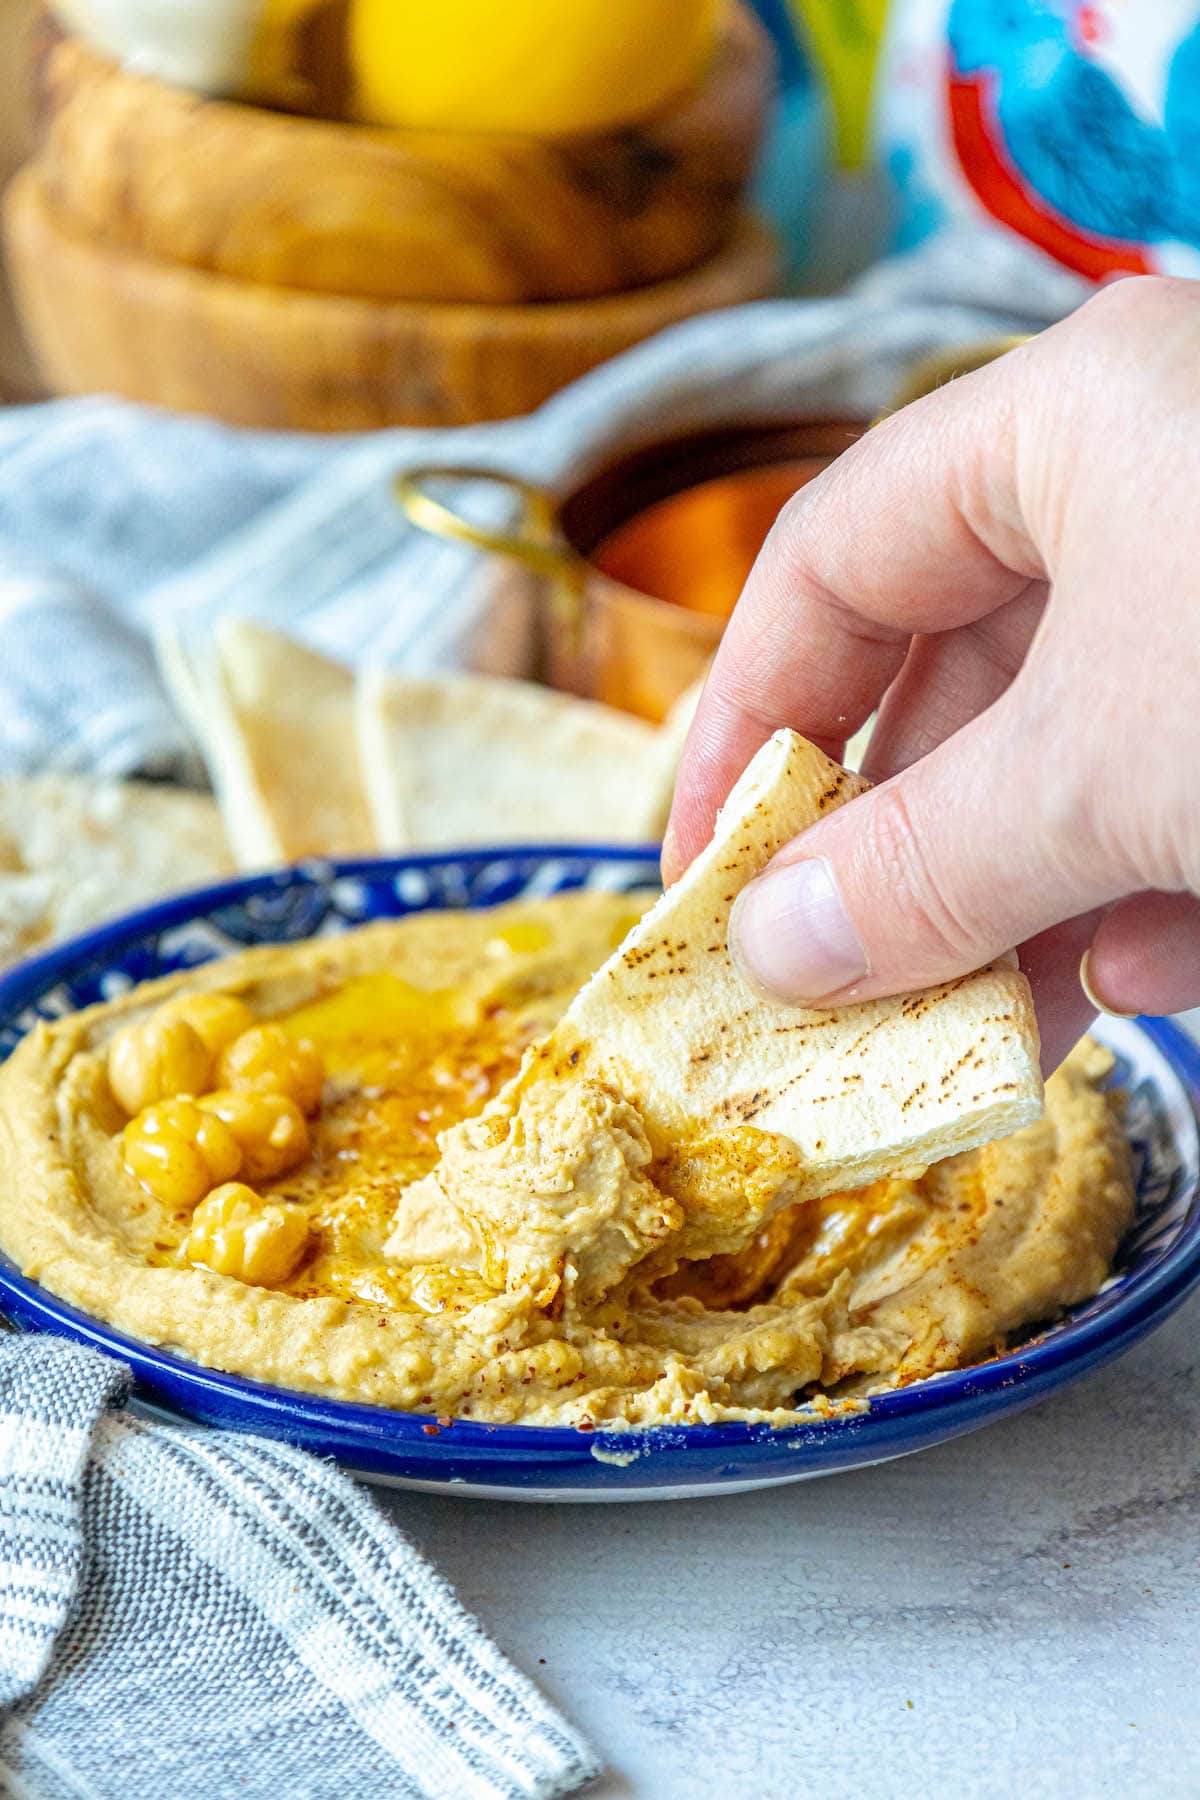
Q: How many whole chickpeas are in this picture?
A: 6